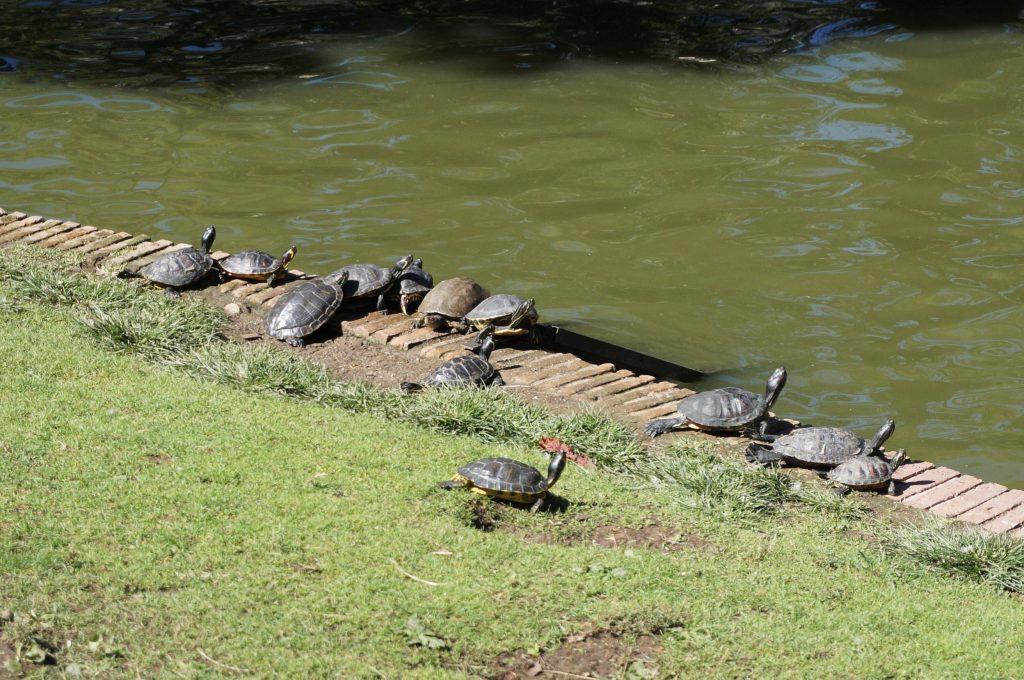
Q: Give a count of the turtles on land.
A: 12